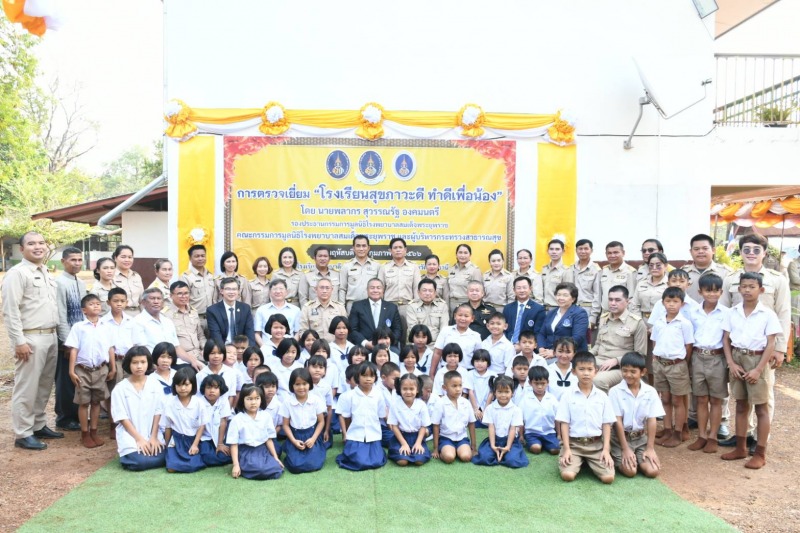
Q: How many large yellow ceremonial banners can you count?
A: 1